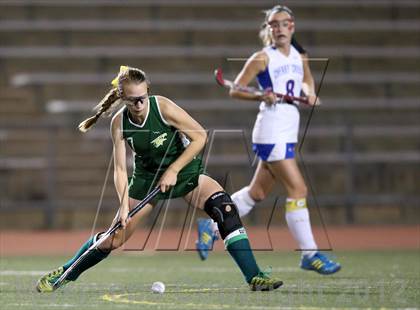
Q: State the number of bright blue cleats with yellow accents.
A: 2